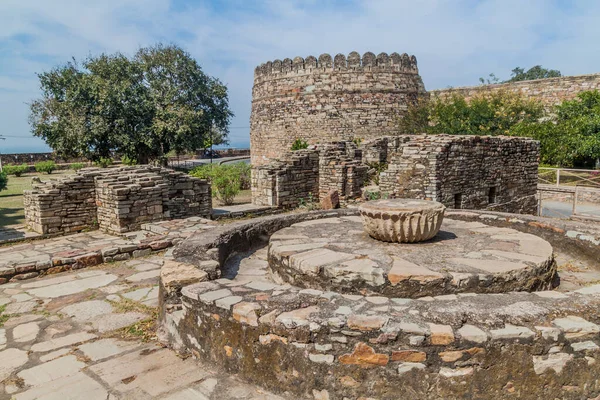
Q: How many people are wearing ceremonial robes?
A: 0